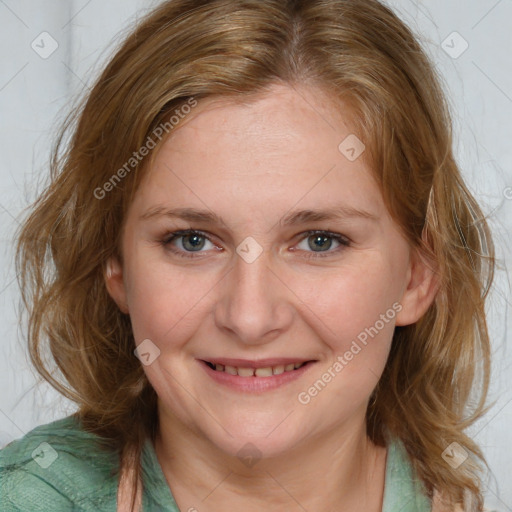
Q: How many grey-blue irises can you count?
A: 2